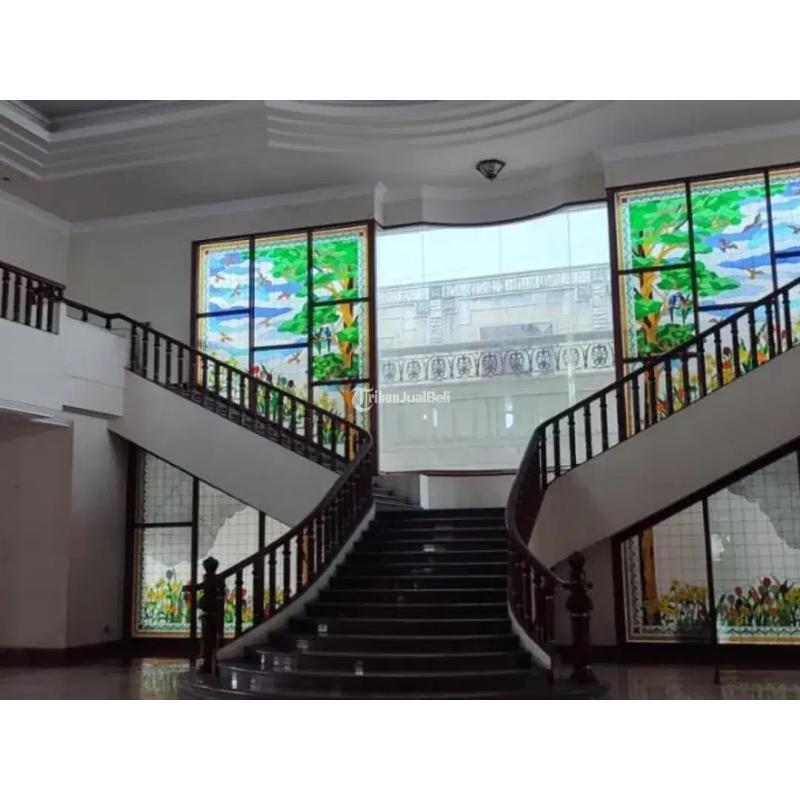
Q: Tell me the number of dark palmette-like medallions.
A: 9